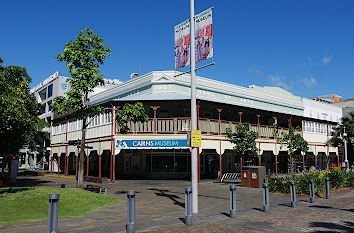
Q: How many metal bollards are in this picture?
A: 8